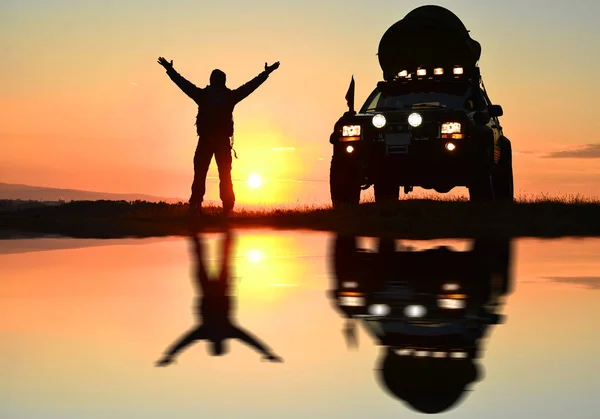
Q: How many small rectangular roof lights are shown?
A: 4